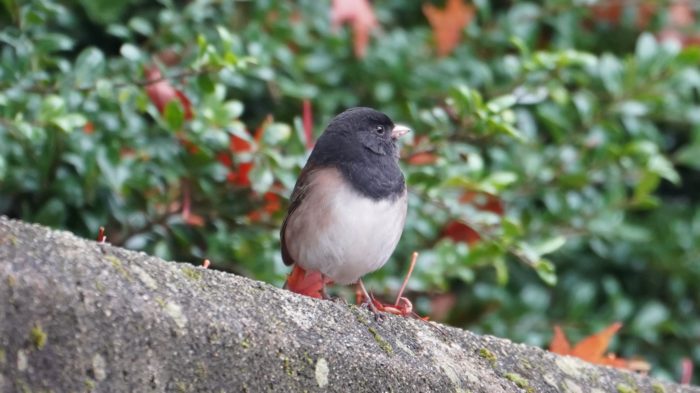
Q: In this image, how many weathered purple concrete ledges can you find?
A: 0